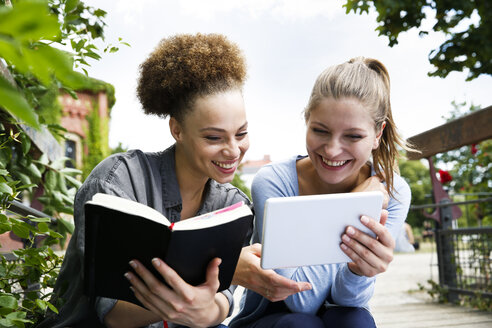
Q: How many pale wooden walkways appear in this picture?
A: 1